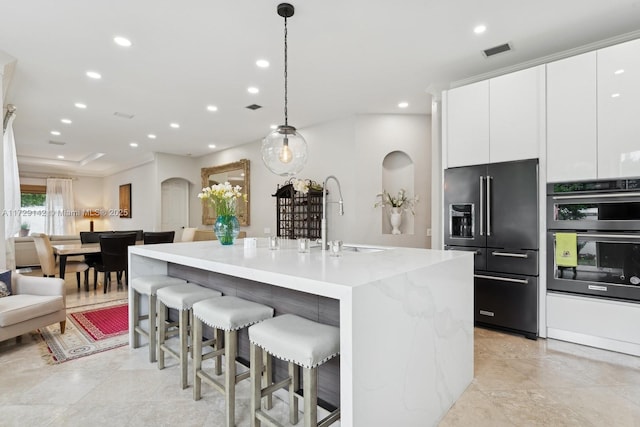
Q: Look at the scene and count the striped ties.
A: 0